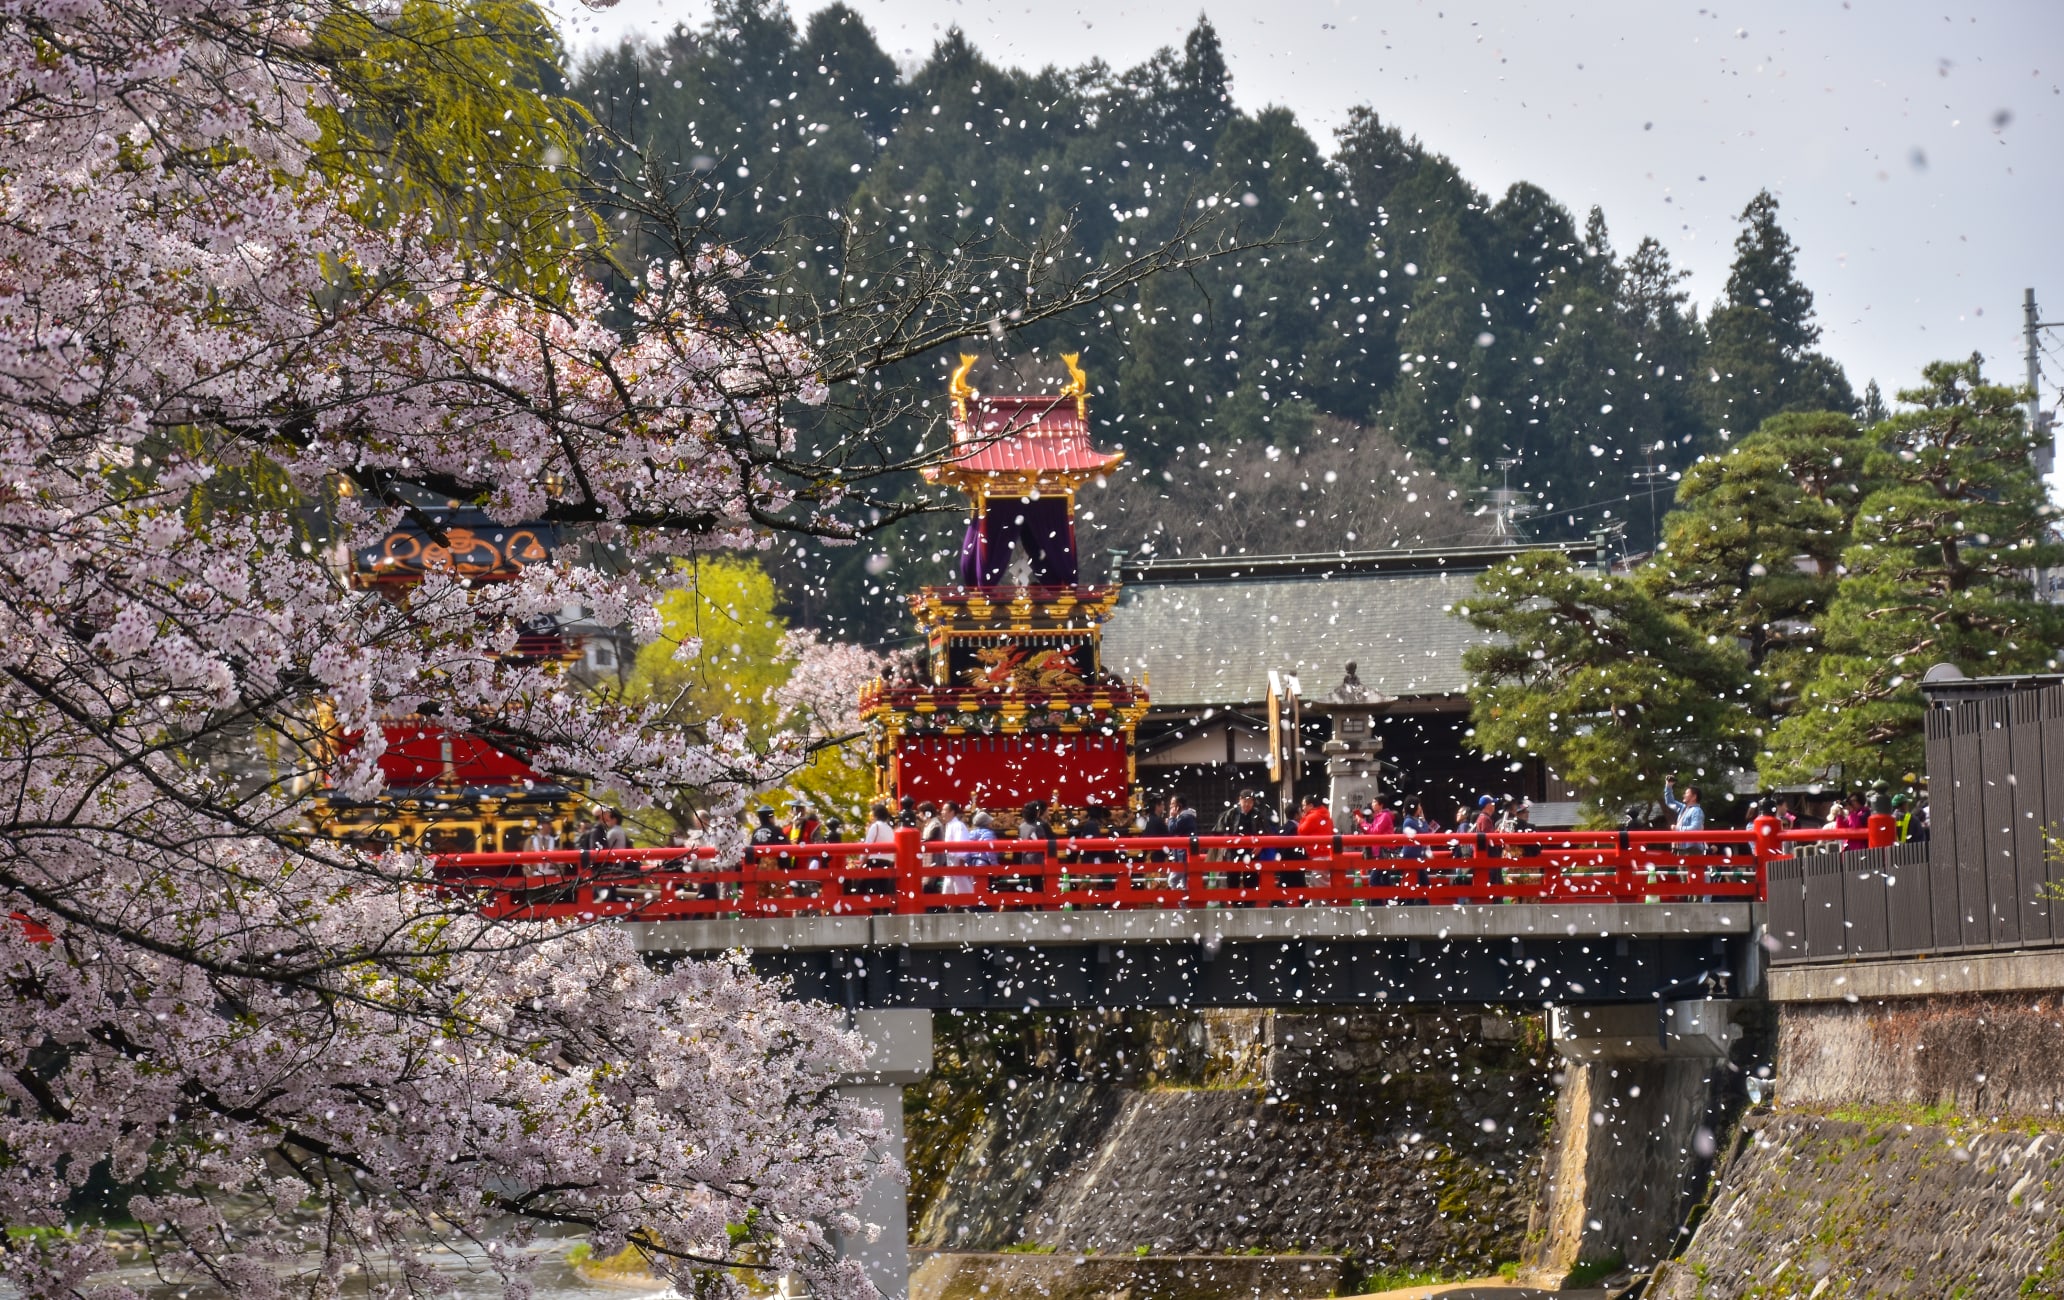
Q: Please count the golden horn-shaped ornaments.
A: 2